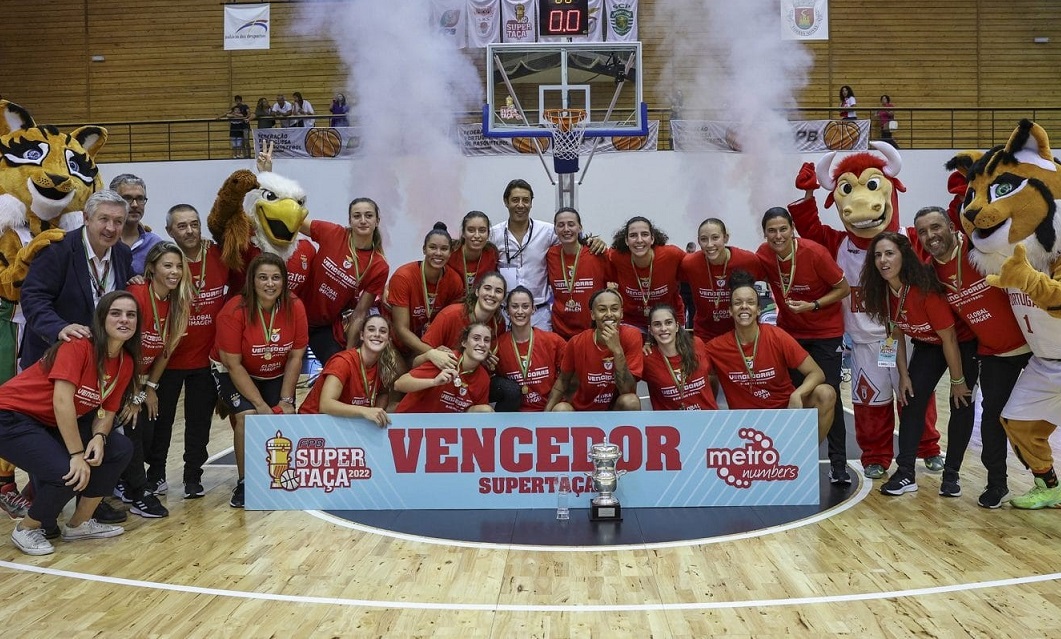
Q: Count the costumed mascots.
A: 4